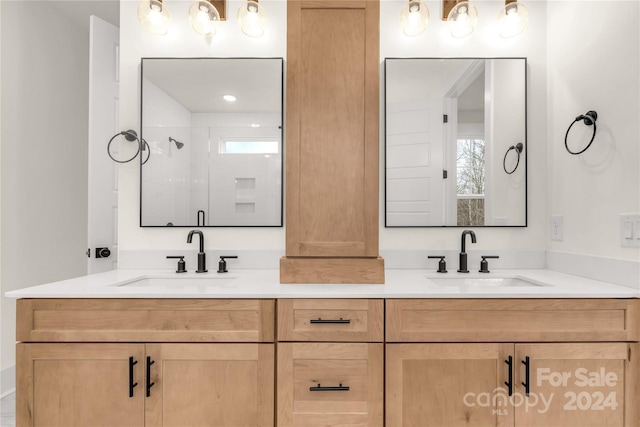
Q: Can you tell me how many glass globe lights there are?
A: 6